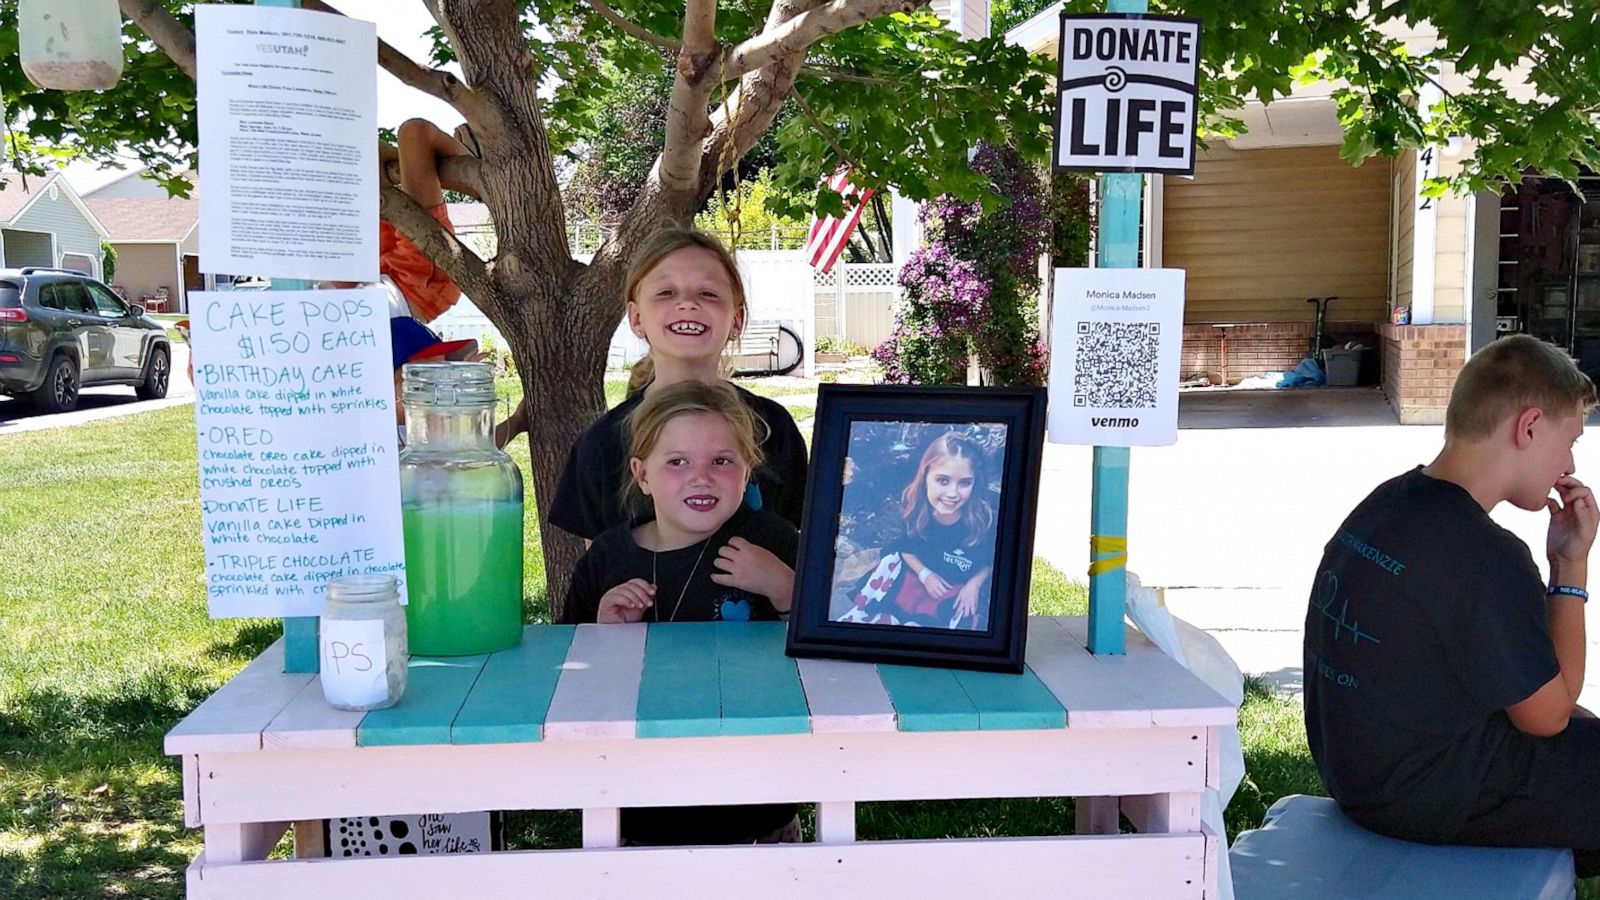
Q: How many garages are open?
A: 1